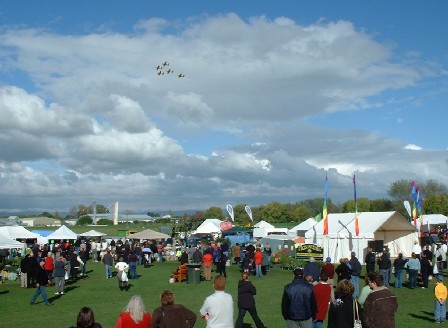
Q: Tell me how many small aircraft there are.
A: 5